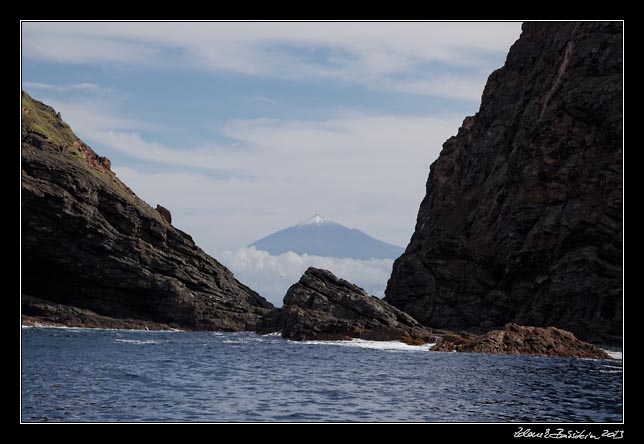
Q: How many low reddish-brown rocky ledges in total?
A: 1